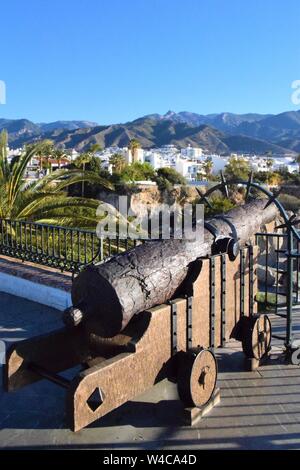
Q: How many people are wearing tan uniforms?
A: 0